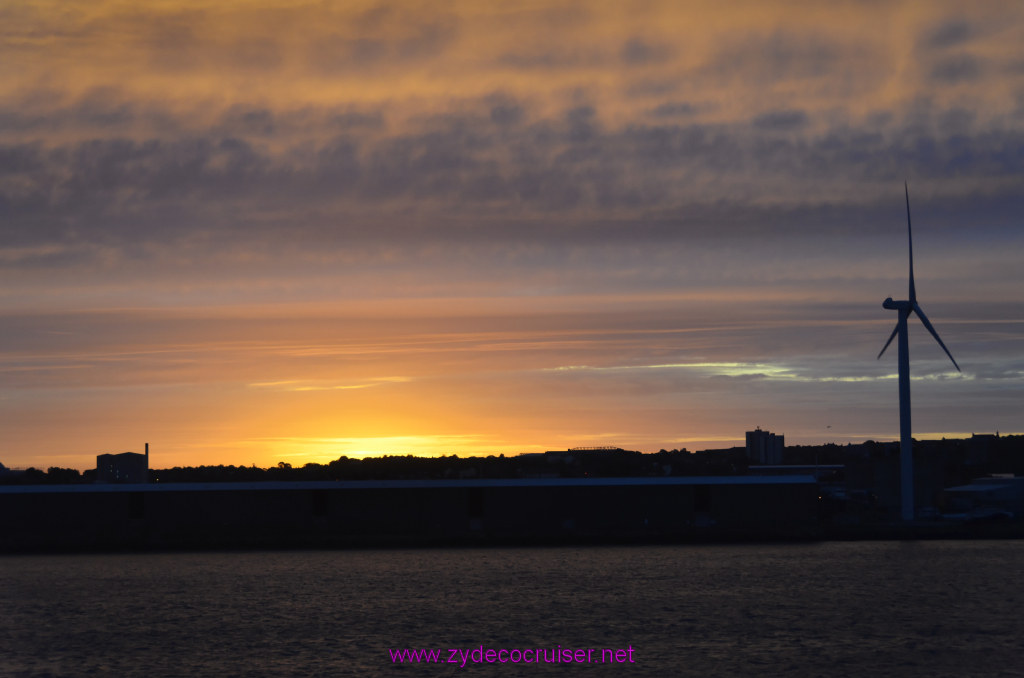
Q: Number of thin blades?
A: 3